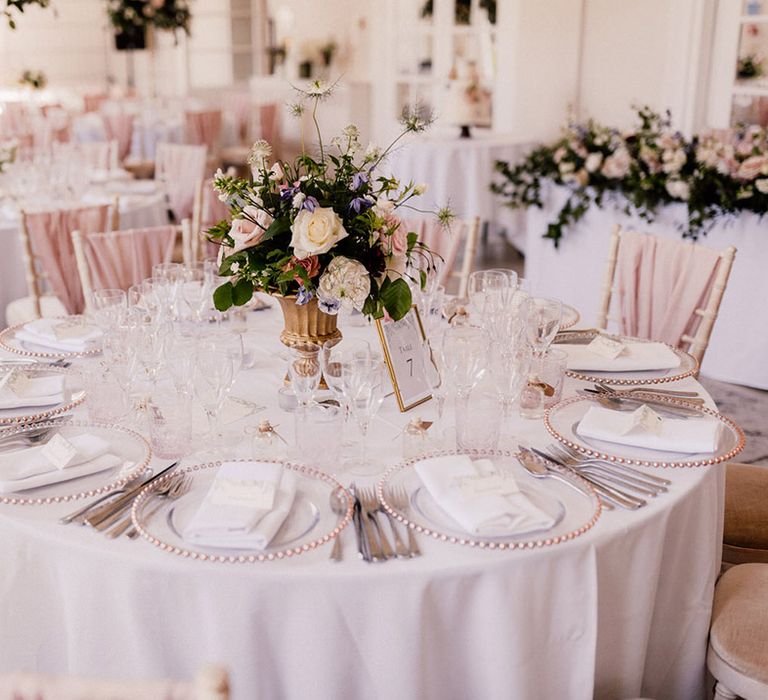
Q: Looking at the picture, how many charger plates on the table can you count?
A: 8